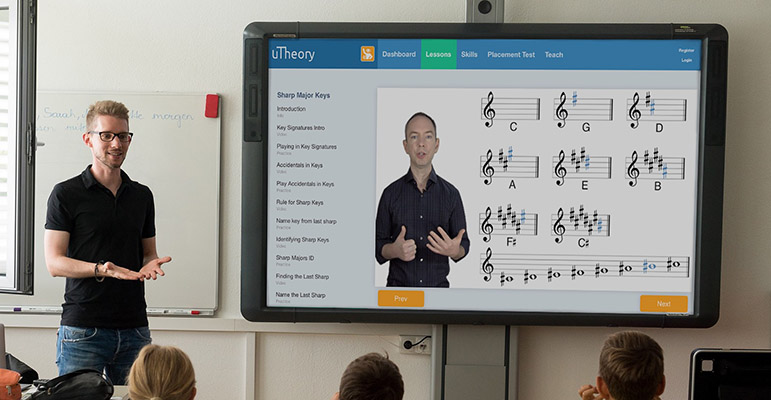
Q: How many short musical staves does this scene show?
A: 8